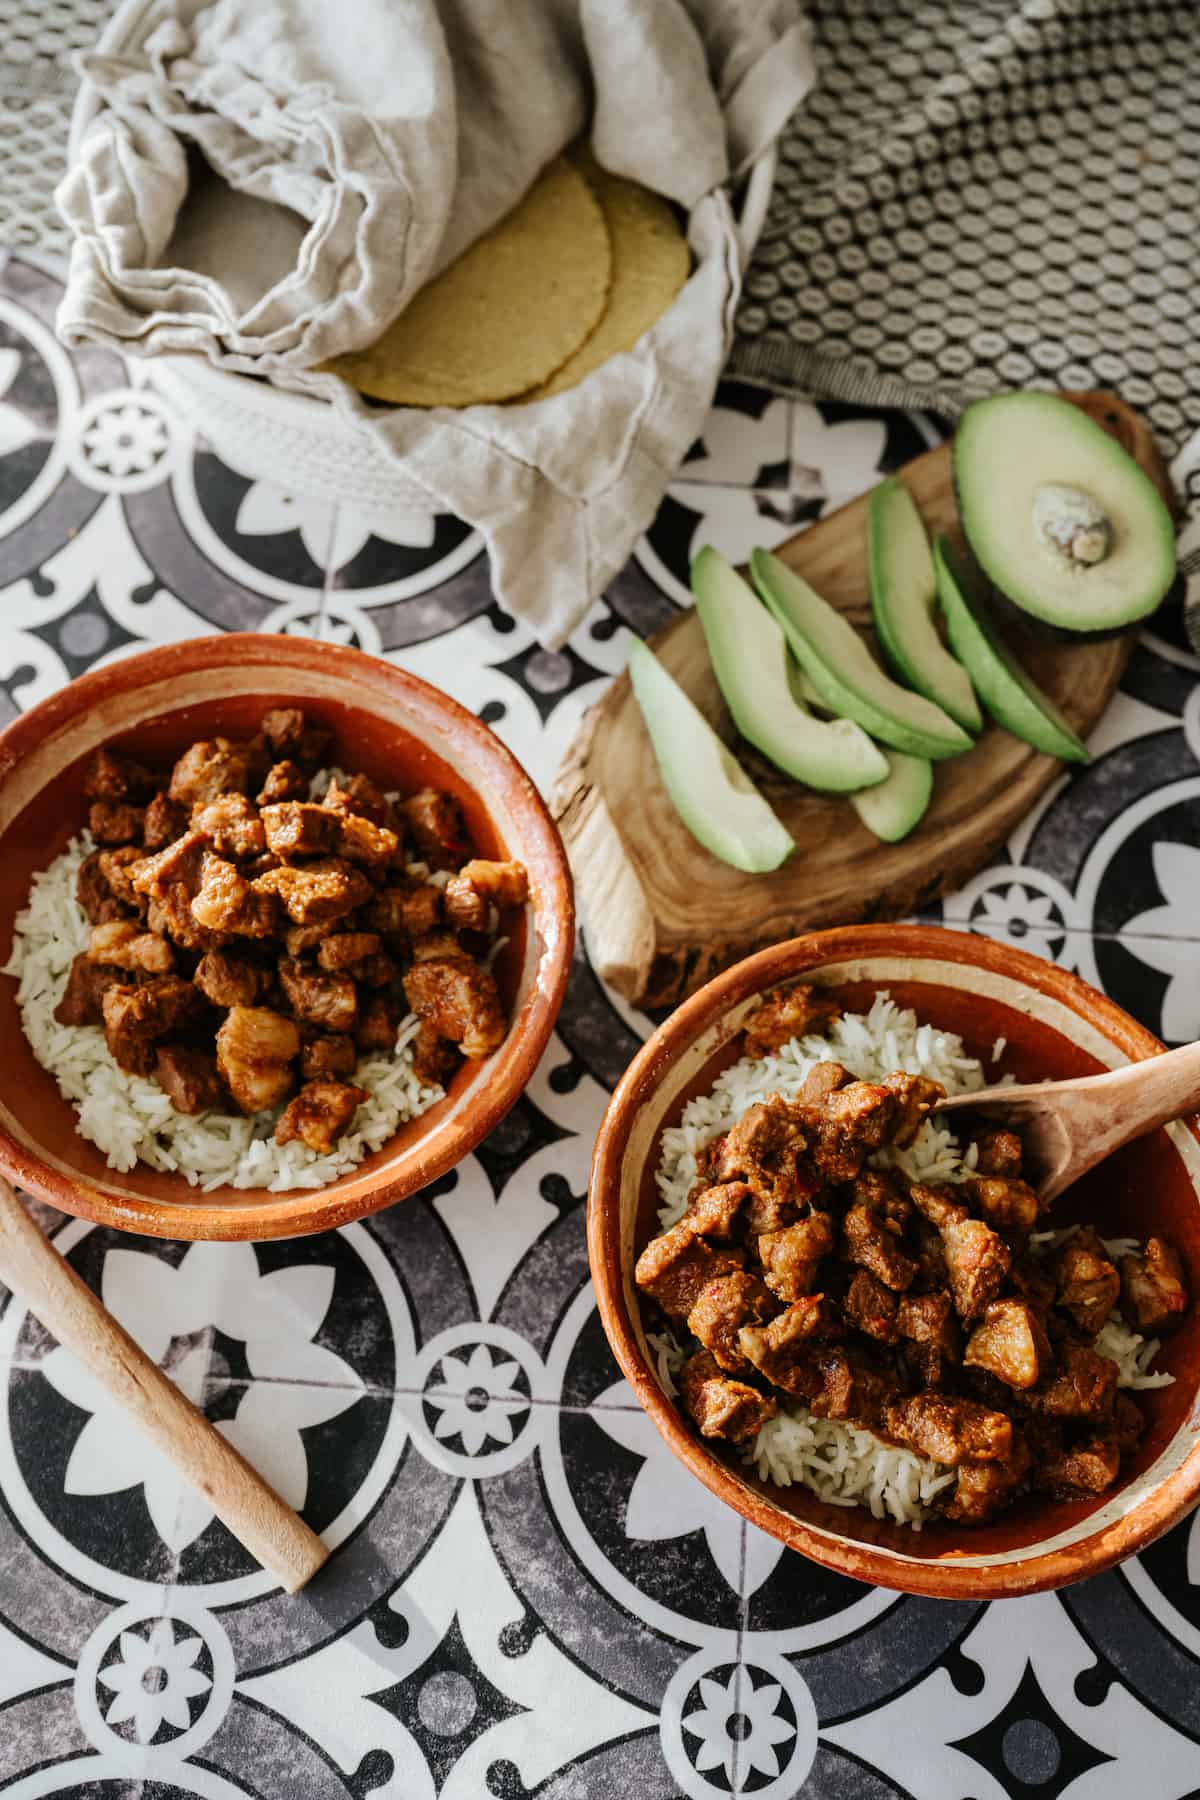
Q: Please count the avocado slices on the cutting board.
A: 6